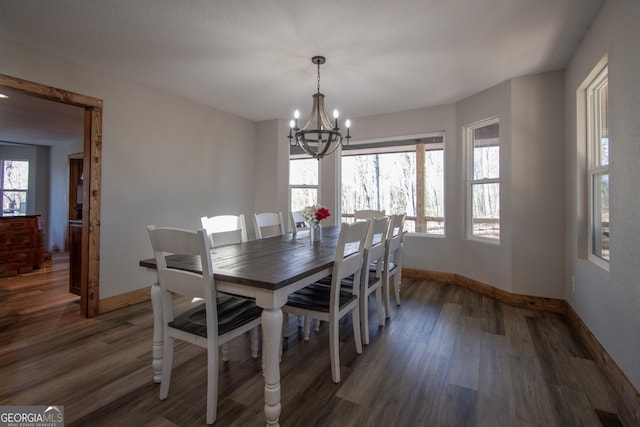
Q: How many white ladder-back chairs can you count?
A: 8